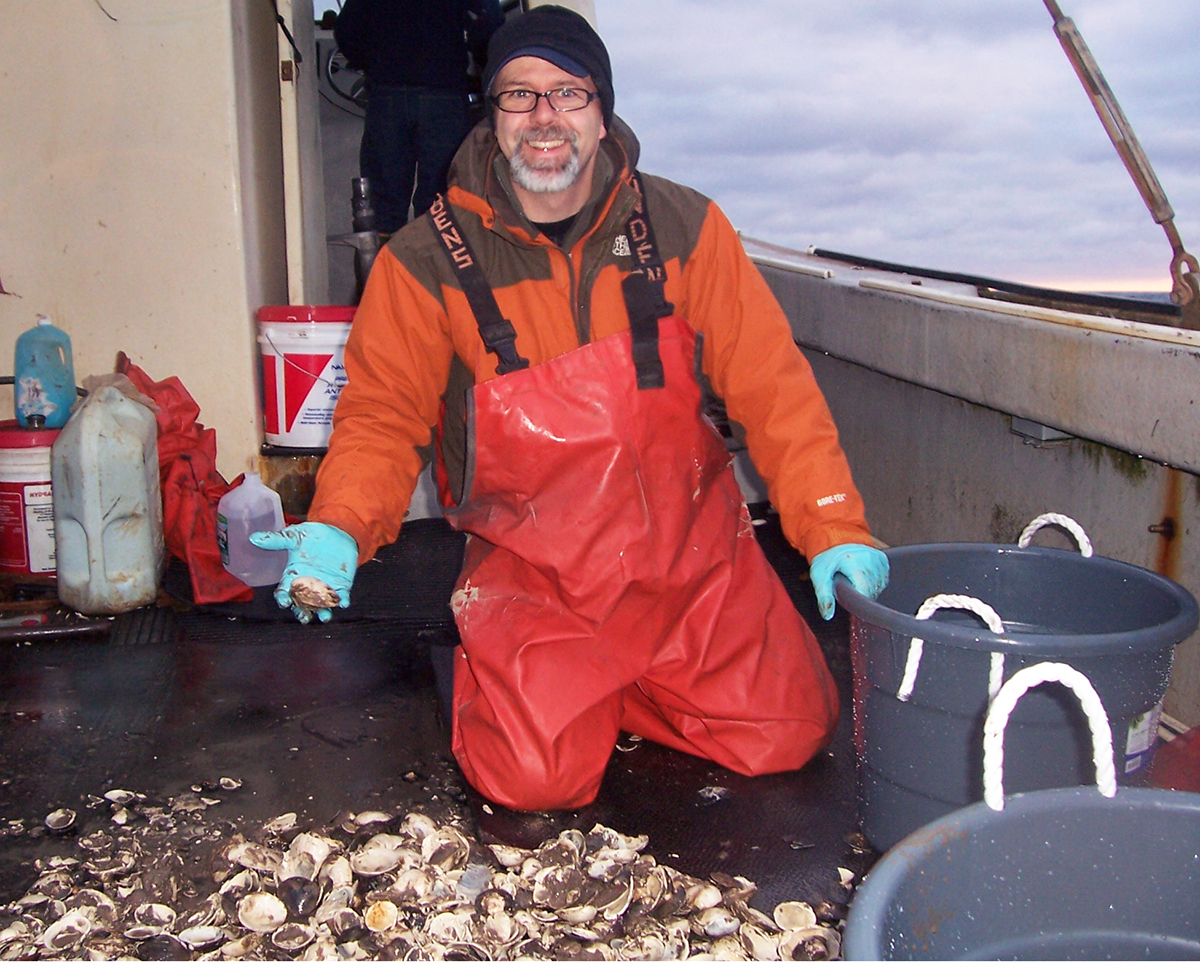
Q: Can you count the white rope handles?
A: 3